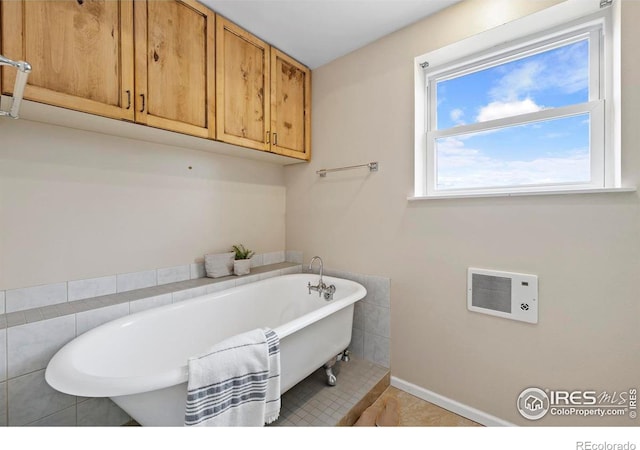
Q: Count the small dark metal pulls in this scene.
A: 4